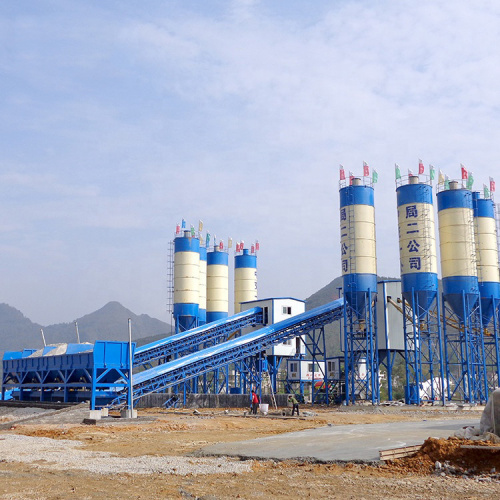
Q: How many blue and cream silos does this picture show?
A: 8